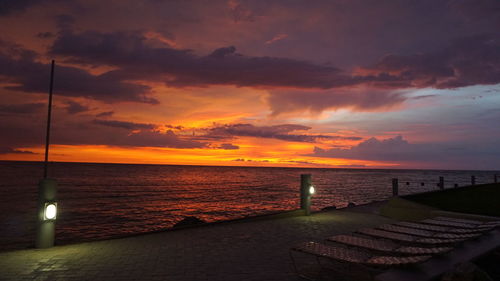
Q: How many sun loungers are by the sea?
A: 7